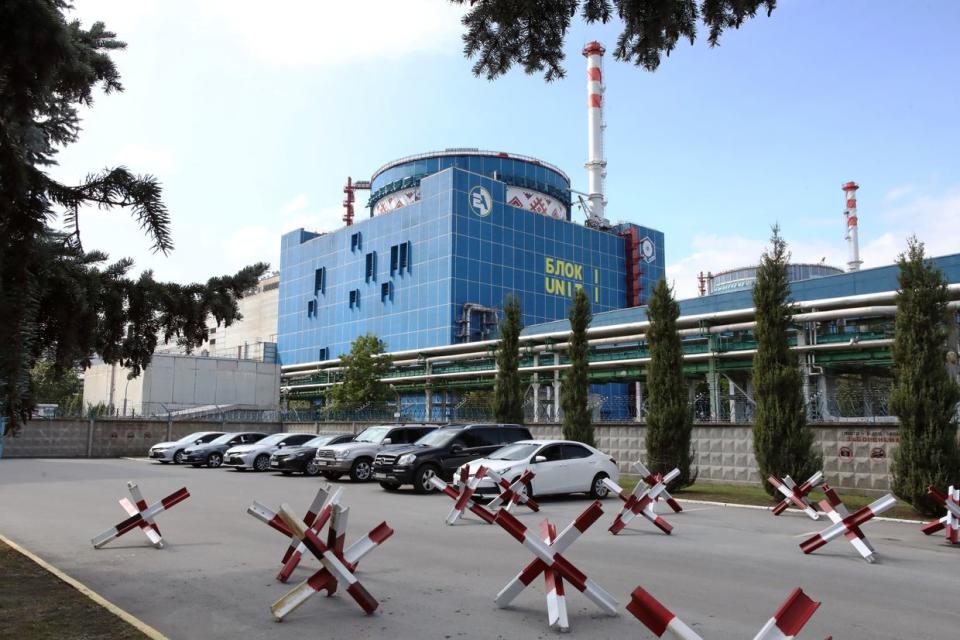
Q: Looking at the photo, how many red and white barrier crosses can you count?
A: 12